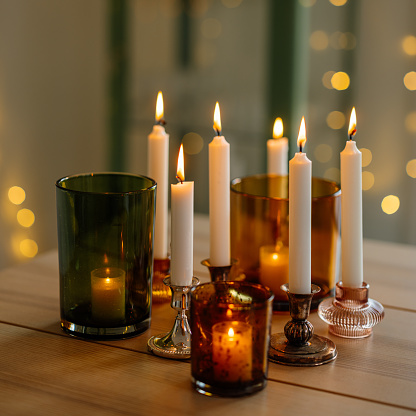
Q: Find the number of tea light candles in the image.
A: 3